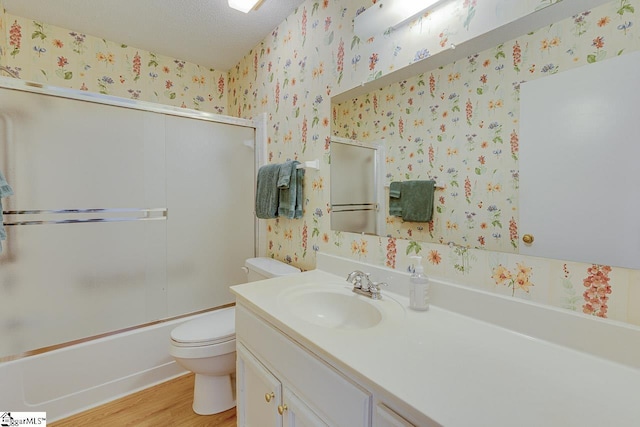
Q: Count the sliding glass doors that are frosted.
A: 2